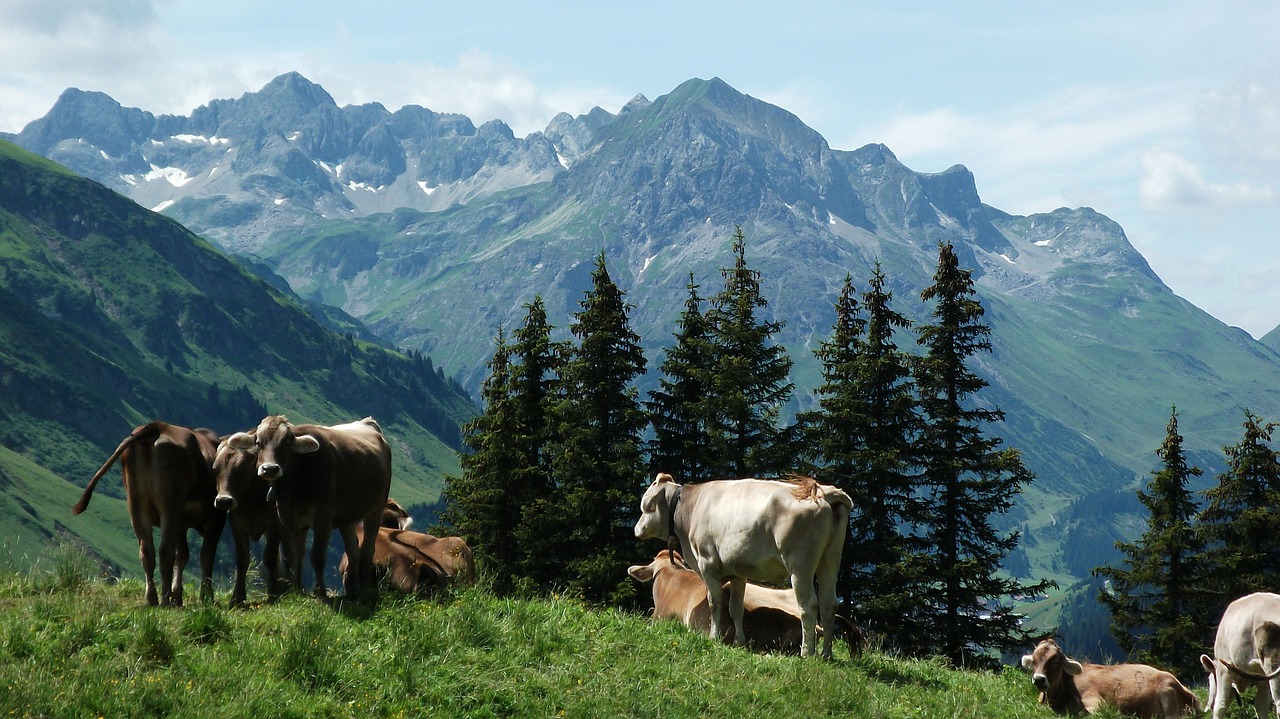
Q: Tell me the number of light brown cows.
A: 3